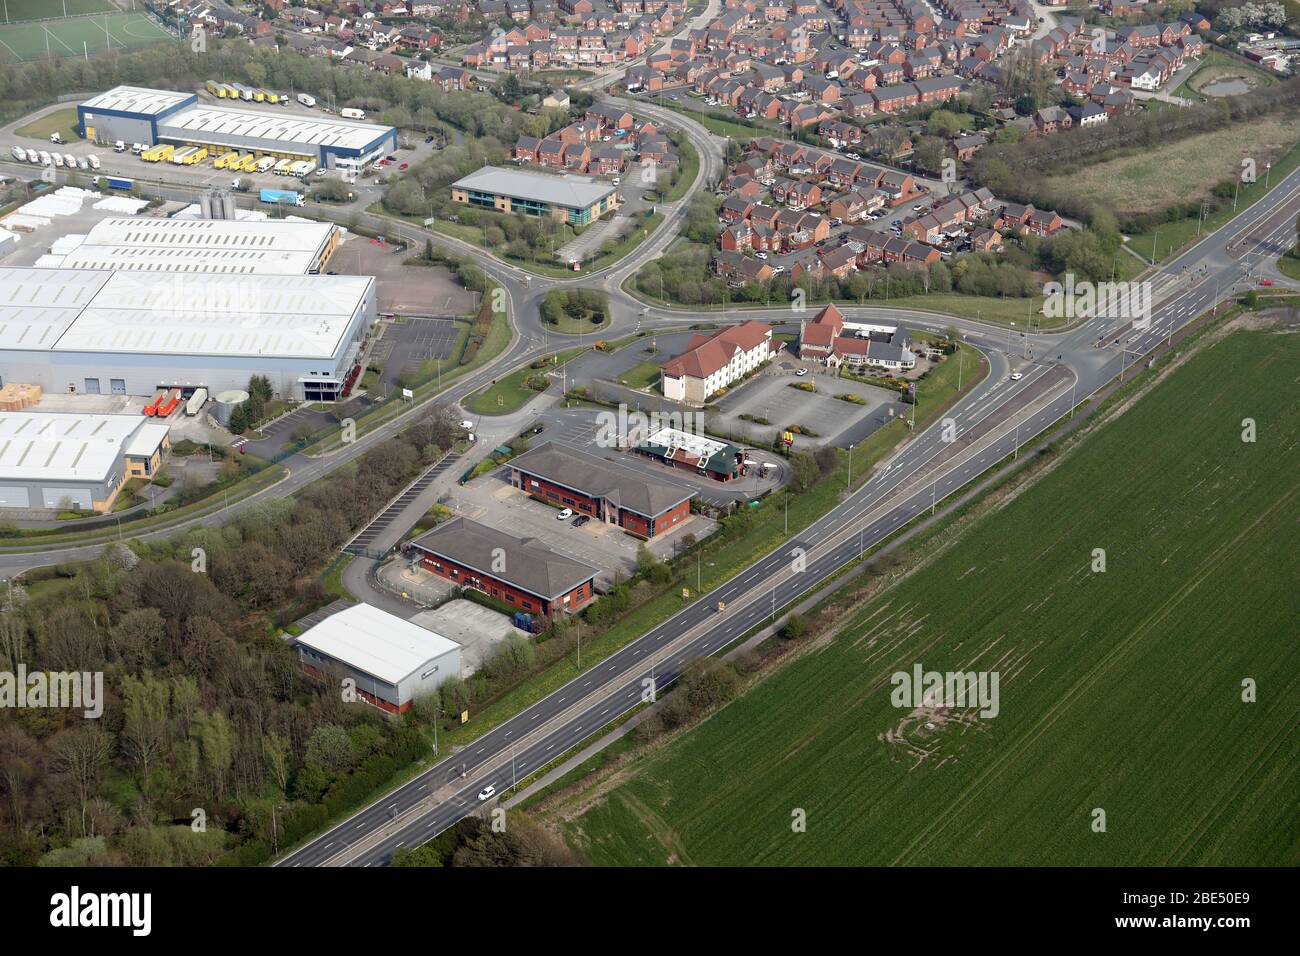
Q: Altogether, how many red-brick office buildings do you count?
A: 2